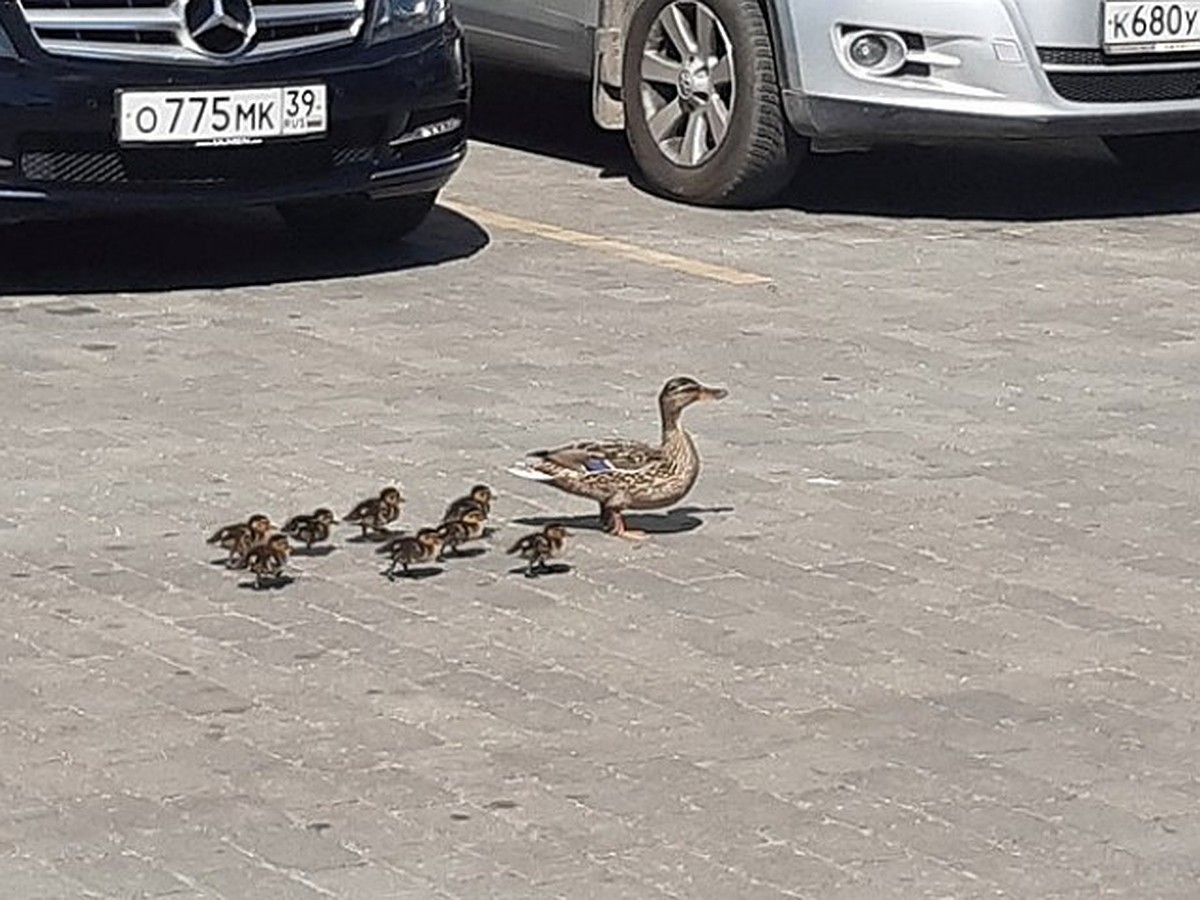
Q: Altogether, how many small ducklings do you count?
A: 8